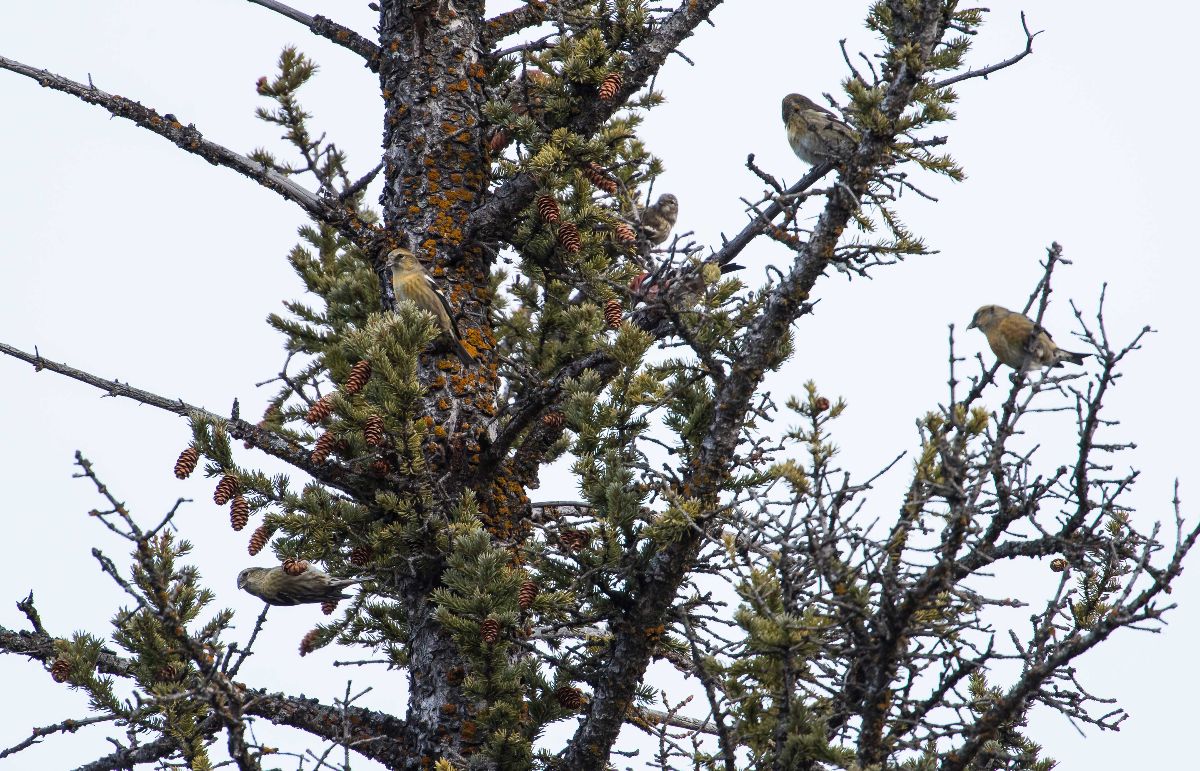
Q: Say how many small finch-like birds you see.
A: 6